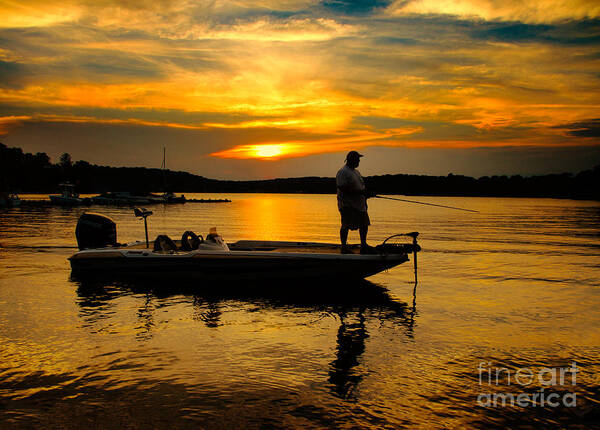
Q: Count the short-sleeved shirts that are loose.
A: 1